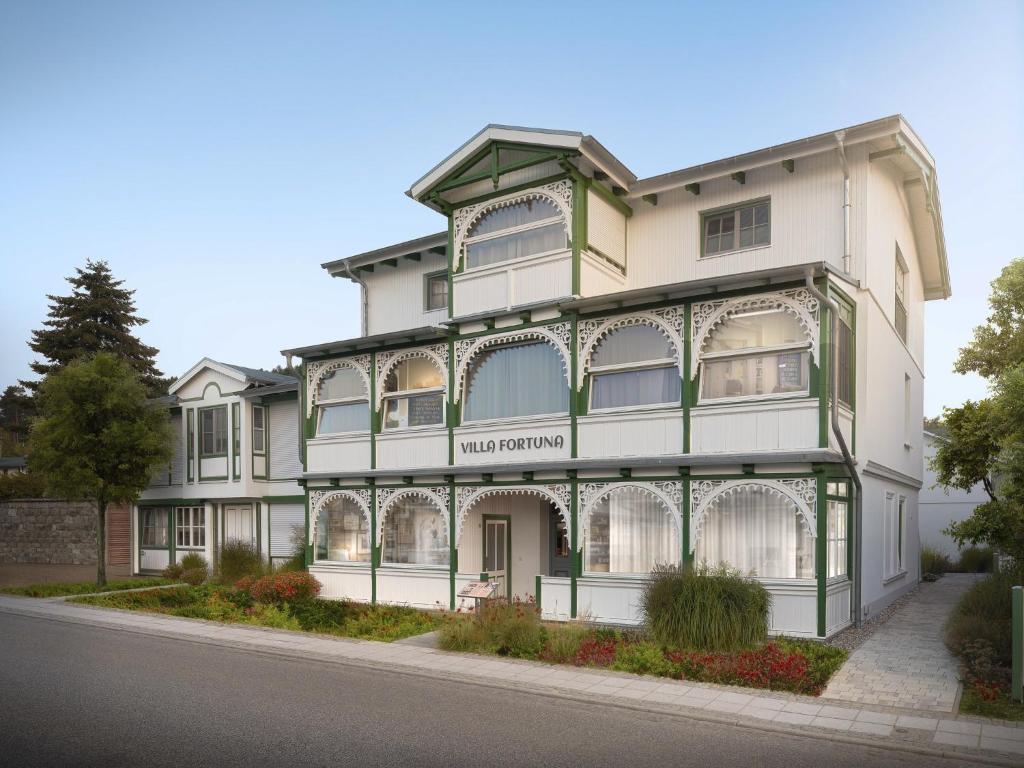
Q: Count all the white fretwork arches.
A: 11